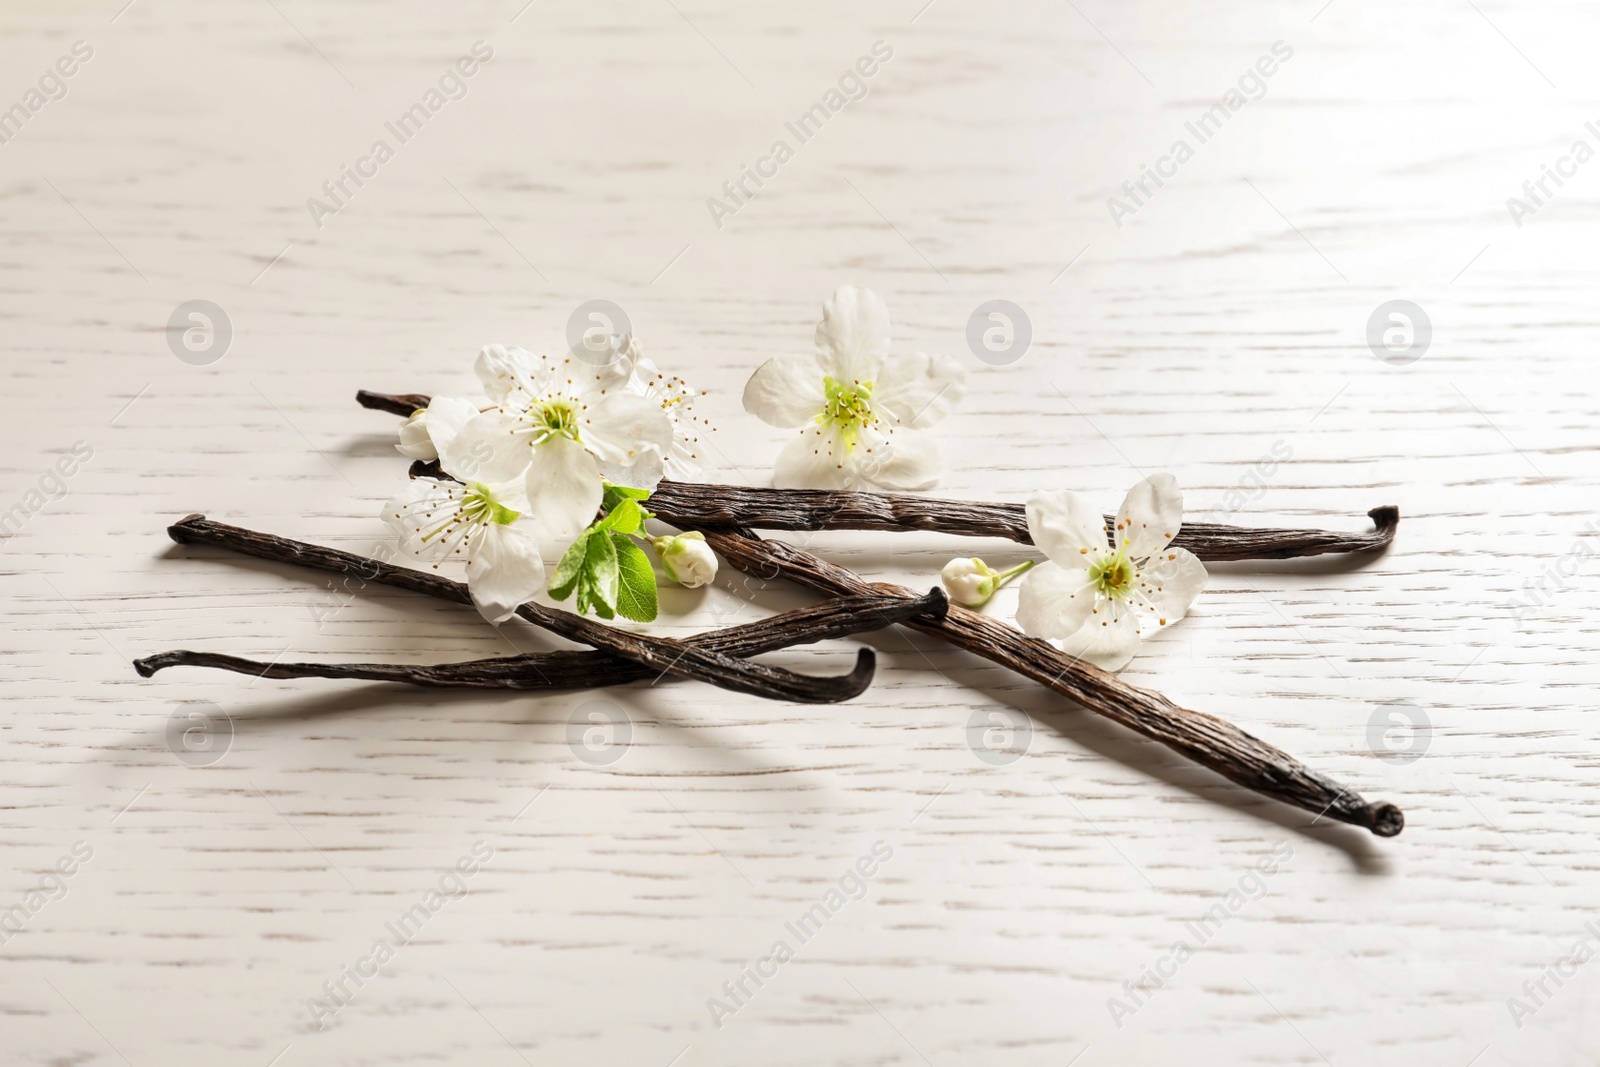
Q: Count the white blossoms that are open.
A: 5